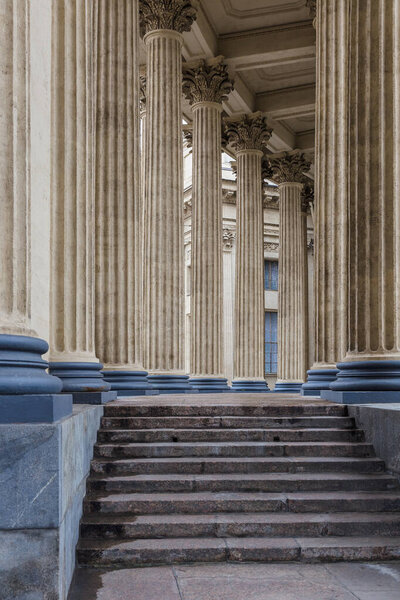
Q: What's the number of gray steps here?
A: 9